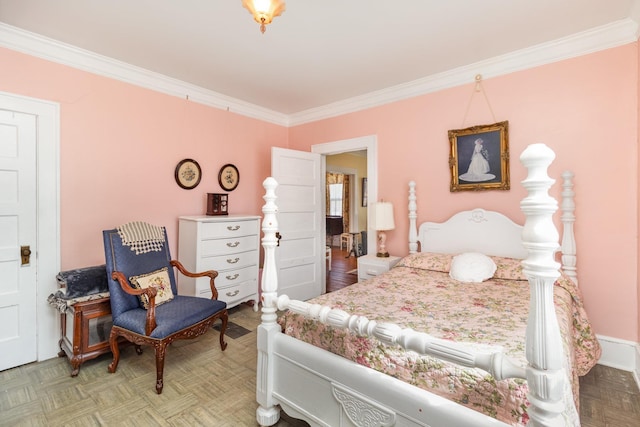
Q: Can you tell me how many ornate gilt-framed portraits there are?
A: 1